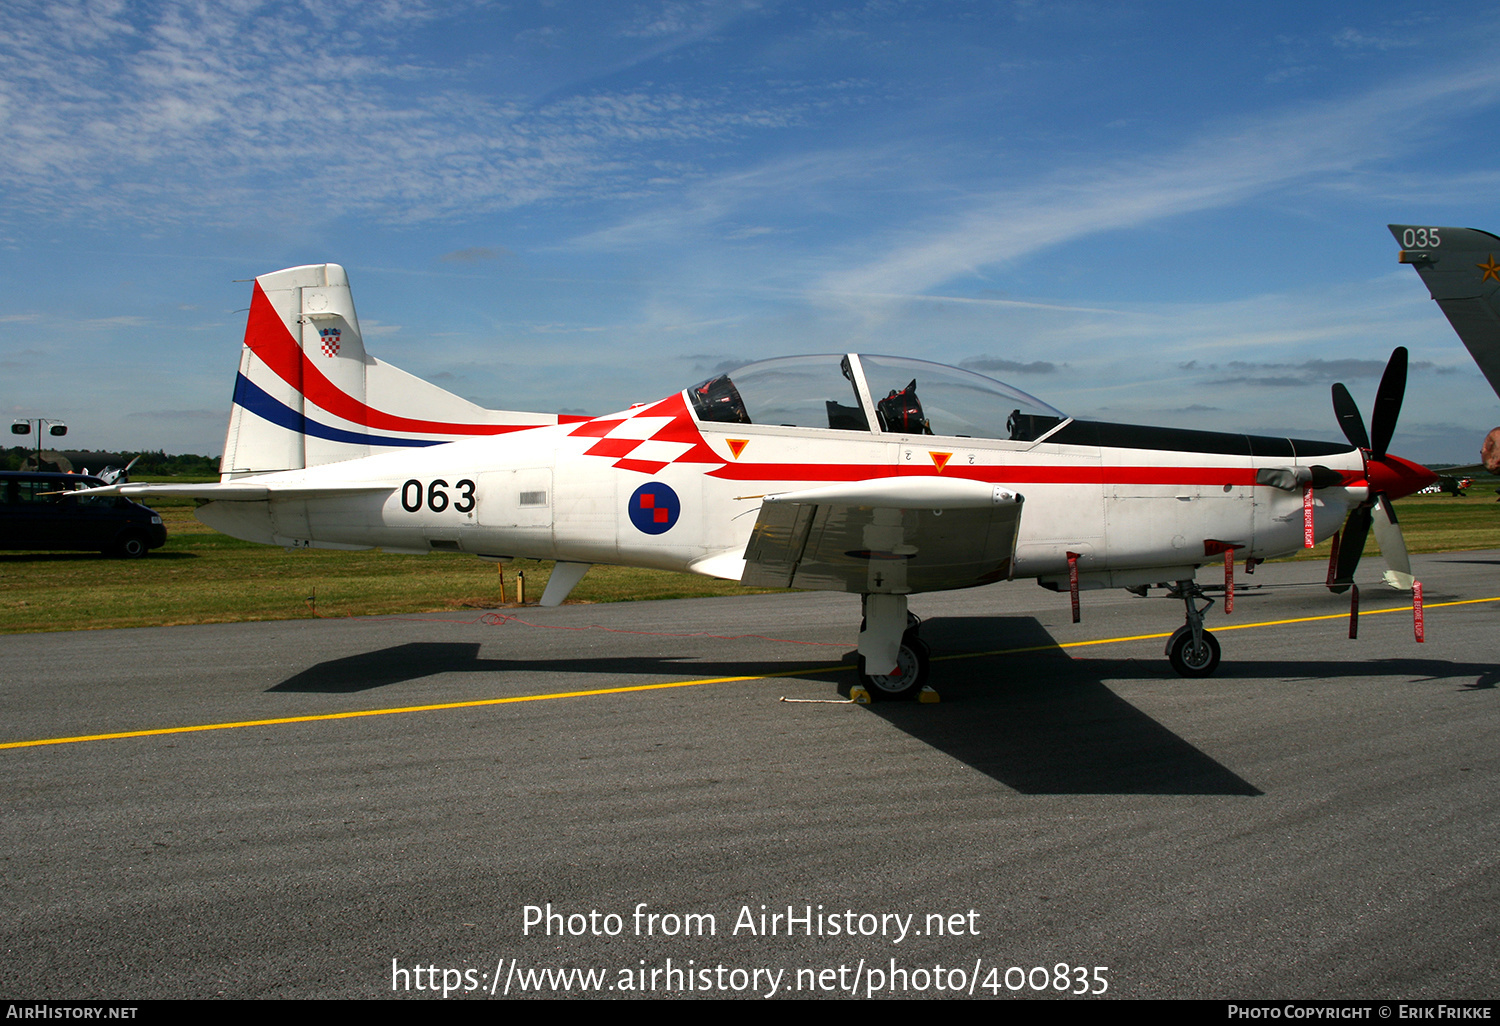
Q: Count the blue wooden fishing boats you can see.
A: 0